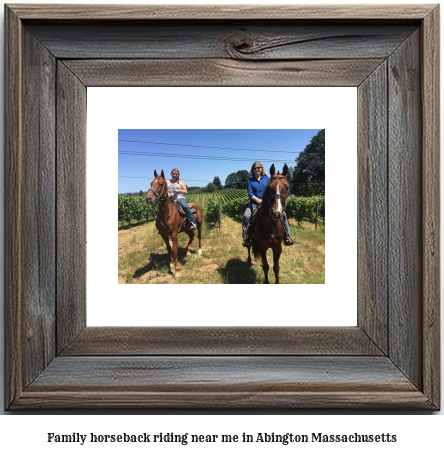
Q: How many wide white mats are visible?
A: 1